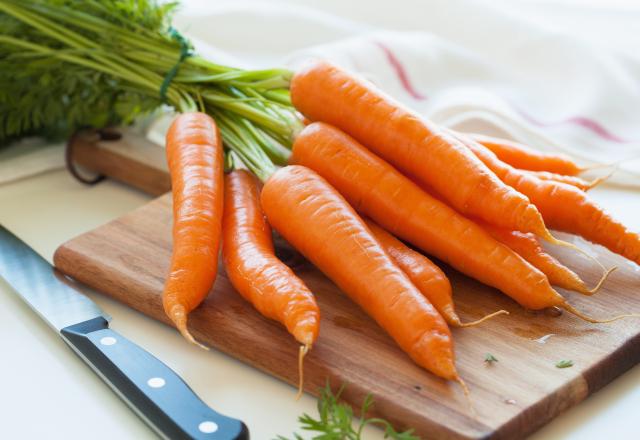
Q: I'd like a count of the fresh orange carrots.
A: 10